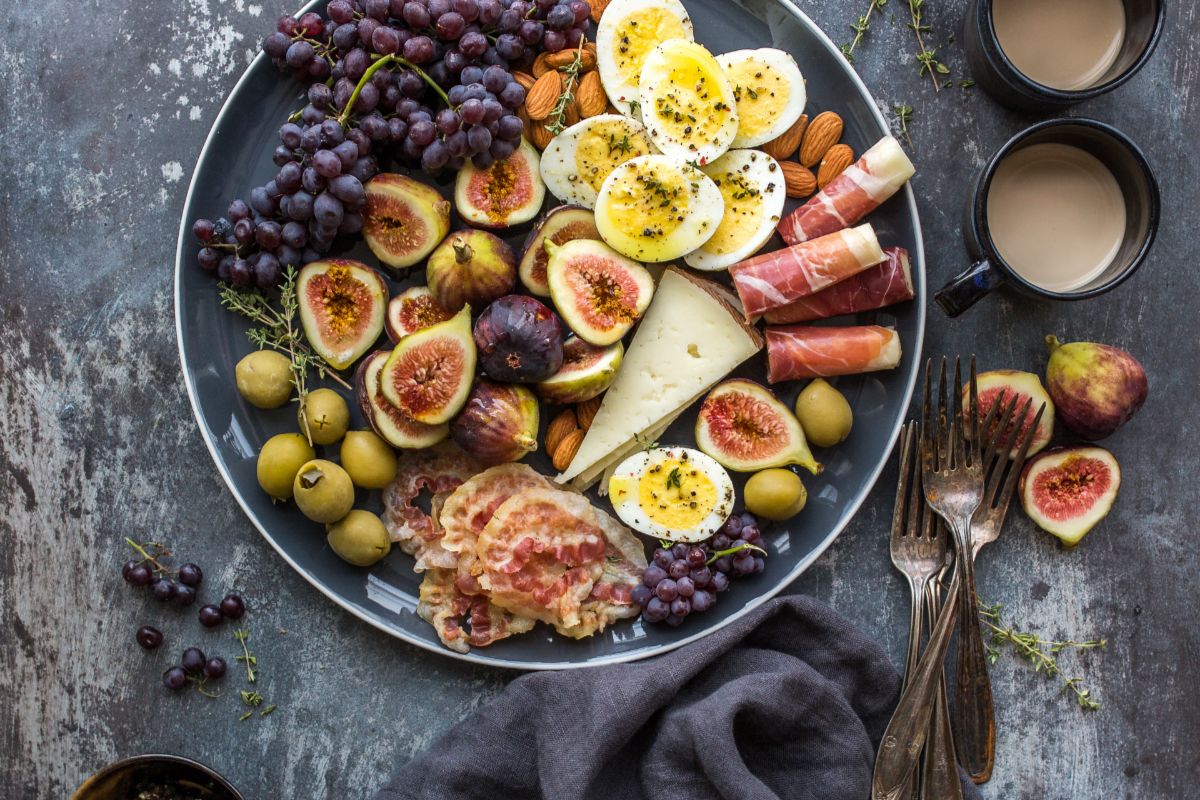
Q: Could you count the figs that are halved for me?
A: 12